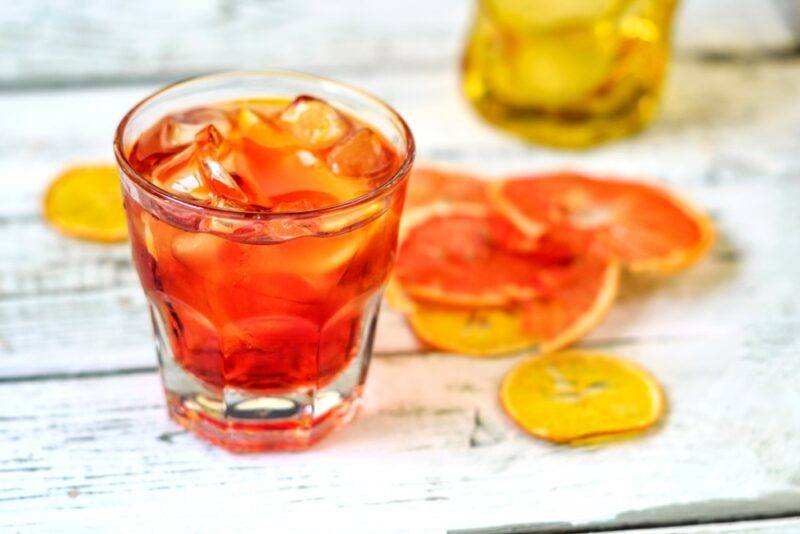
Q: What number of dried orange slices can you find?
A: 3